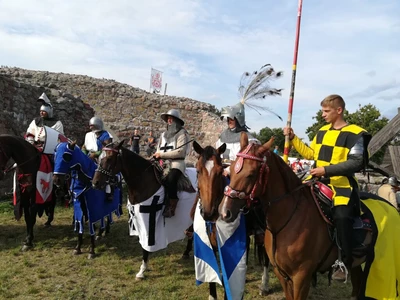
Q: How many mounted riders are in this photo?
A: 5